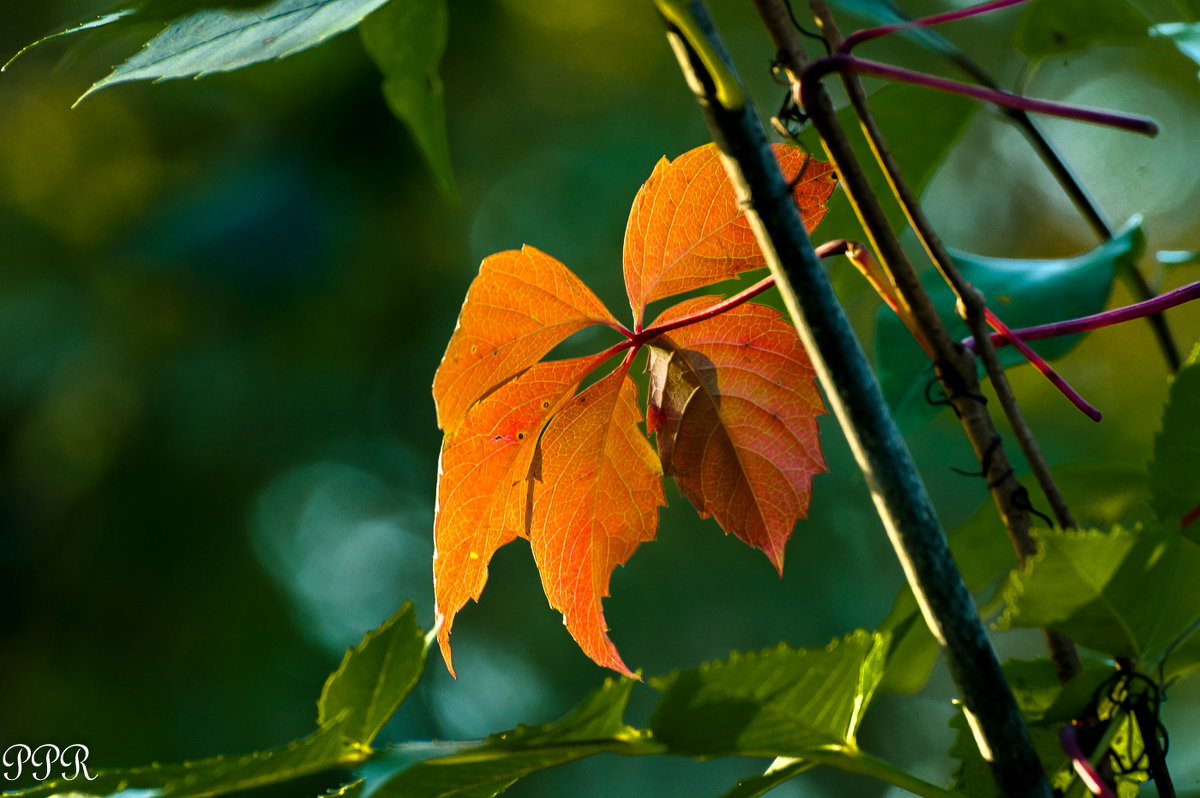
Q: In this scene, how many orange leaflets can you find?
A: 5